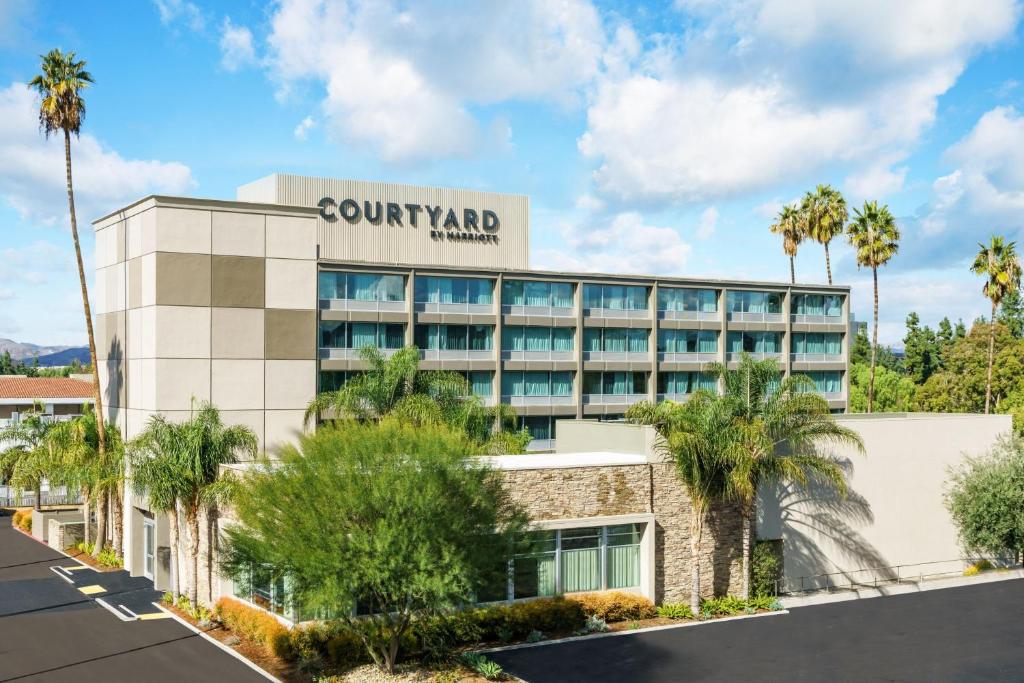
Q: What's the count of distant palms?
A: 4